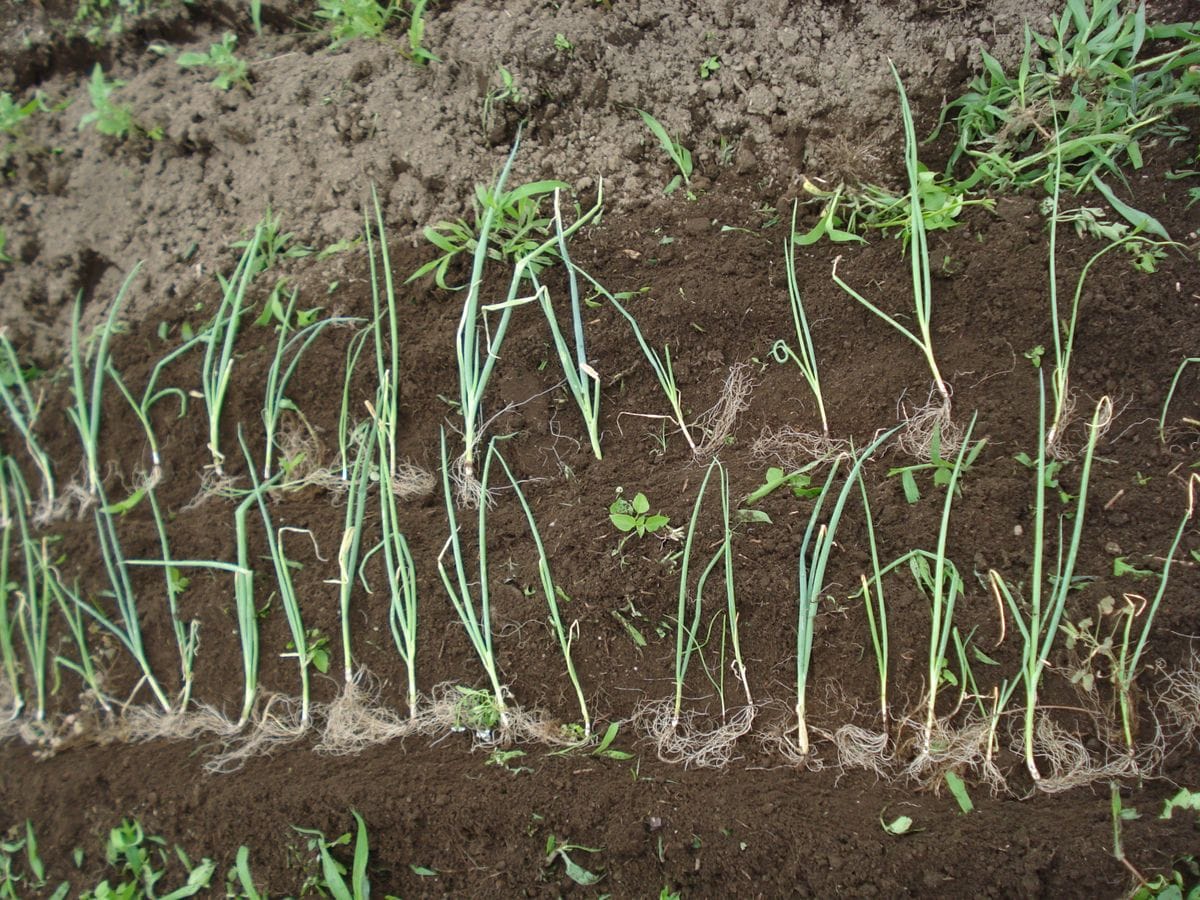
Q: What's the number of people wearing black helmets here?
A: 0